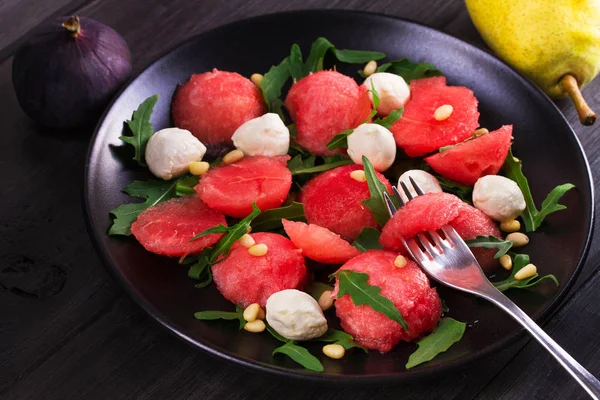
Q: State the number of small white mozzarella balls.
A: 7